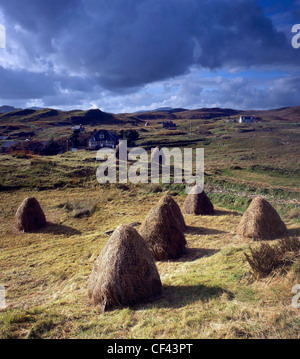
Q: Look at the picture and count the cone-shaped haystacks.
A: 8